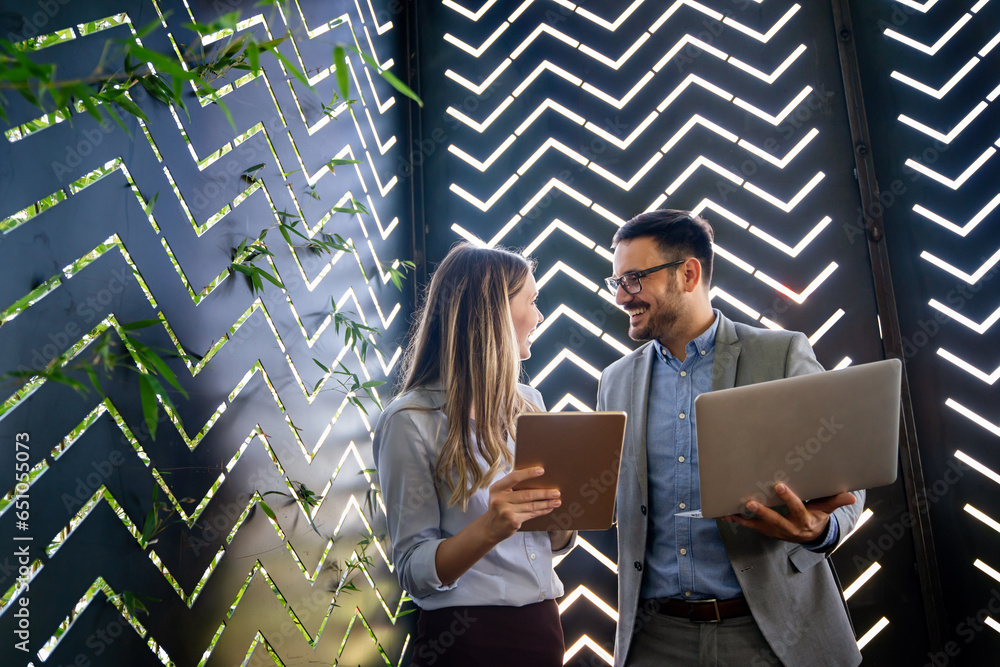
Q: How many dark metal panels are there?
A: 3